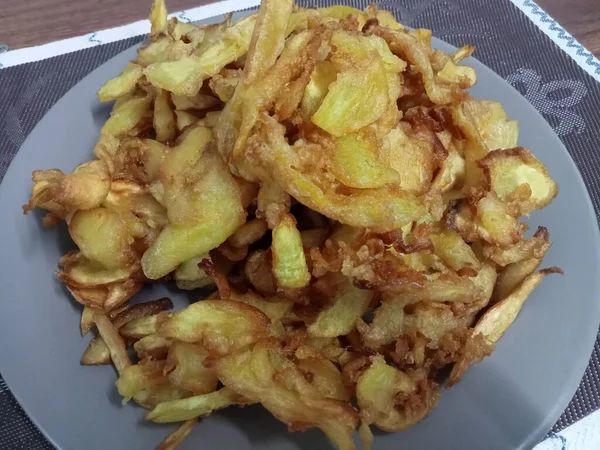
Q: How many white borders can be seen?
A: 3